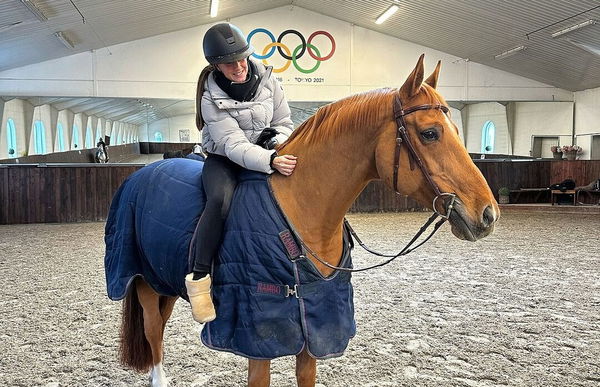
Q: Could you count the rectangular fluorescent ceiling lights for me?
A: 6